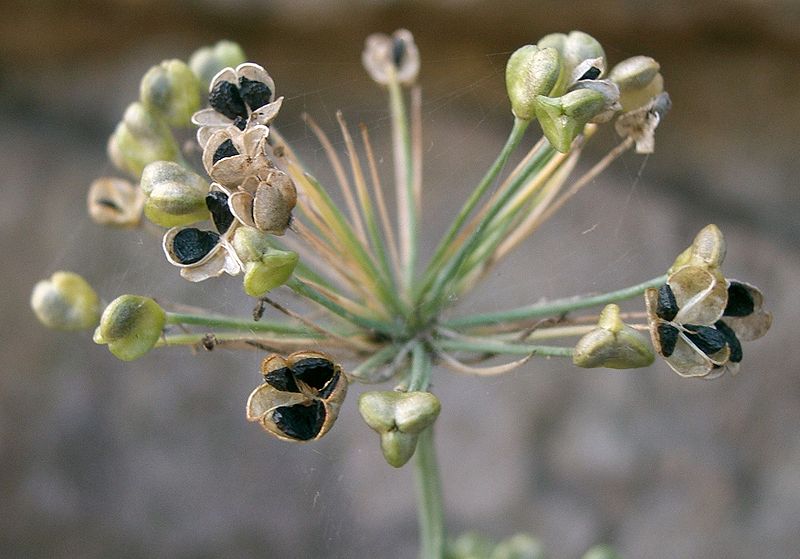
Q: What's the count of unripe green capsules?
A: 14